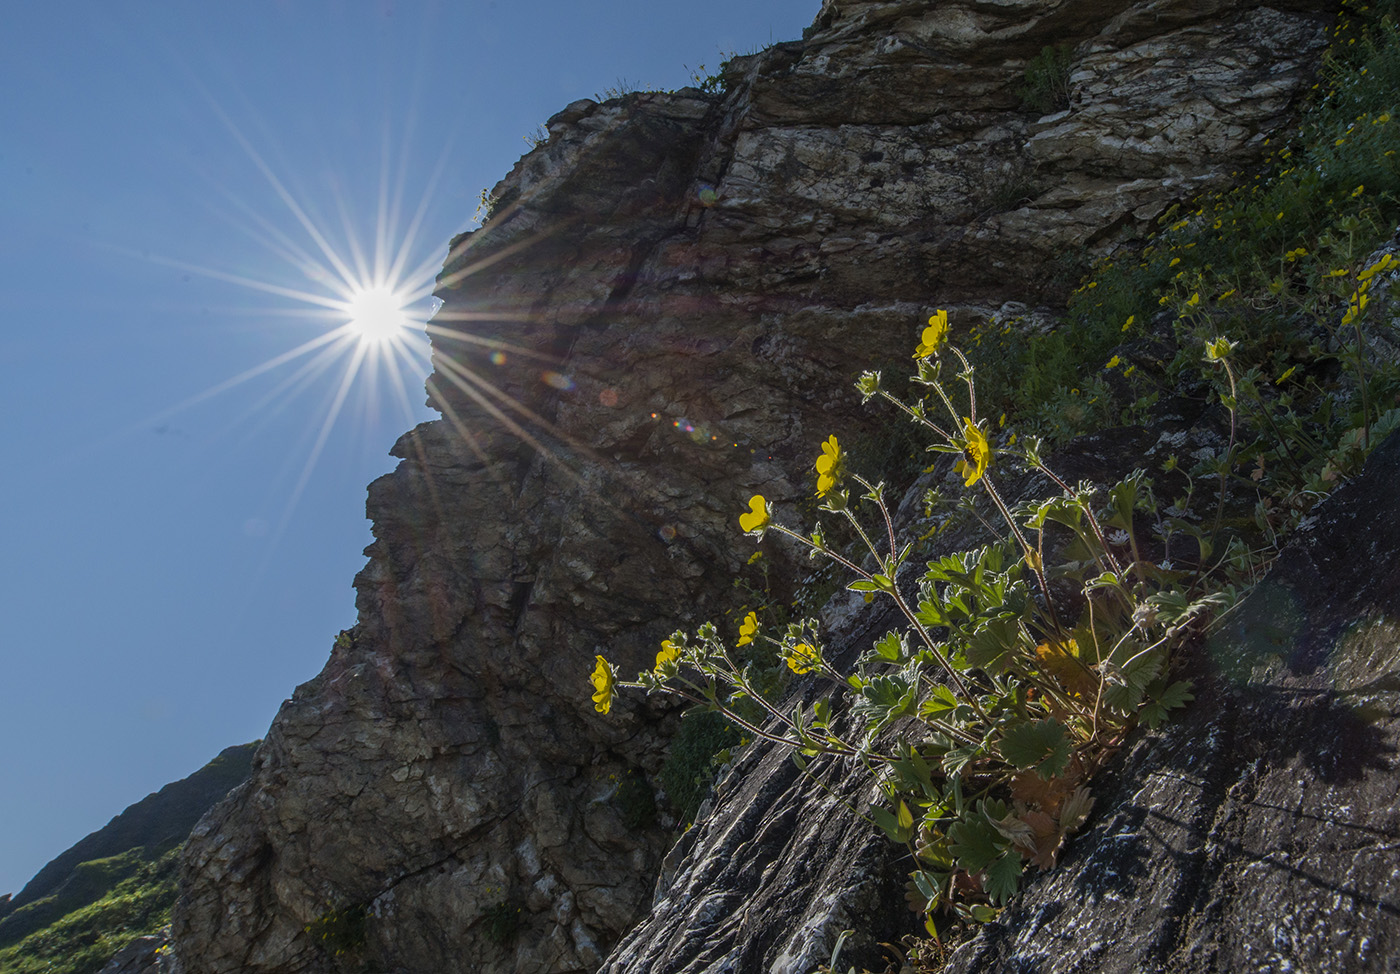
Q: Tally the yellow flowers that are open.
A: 8